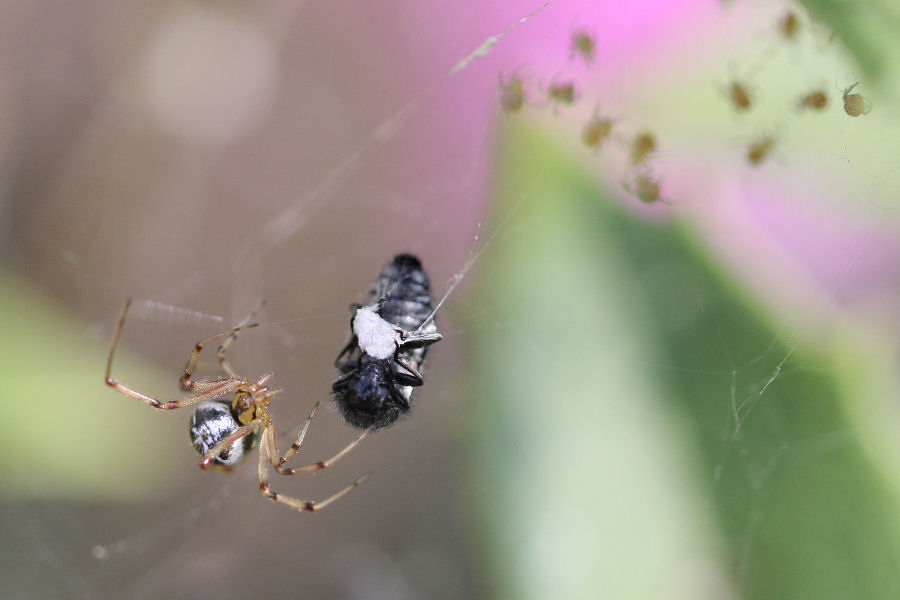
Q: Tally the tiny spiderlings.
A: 11